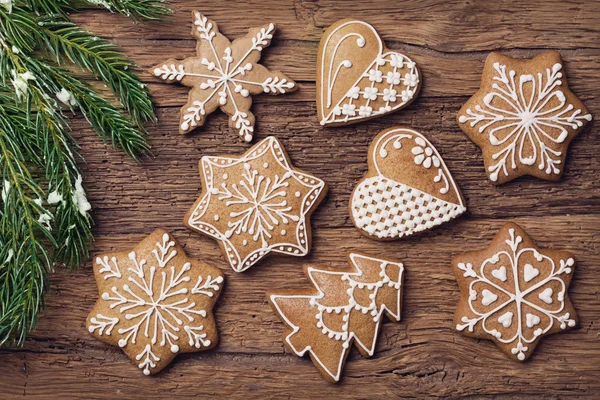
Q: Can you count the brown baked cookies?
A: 8